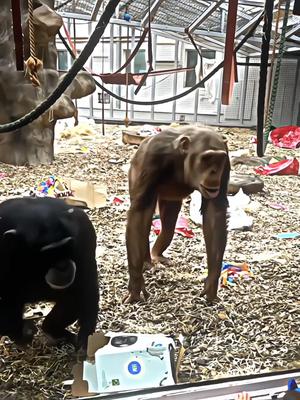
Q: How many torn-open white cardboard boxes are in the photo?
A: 1